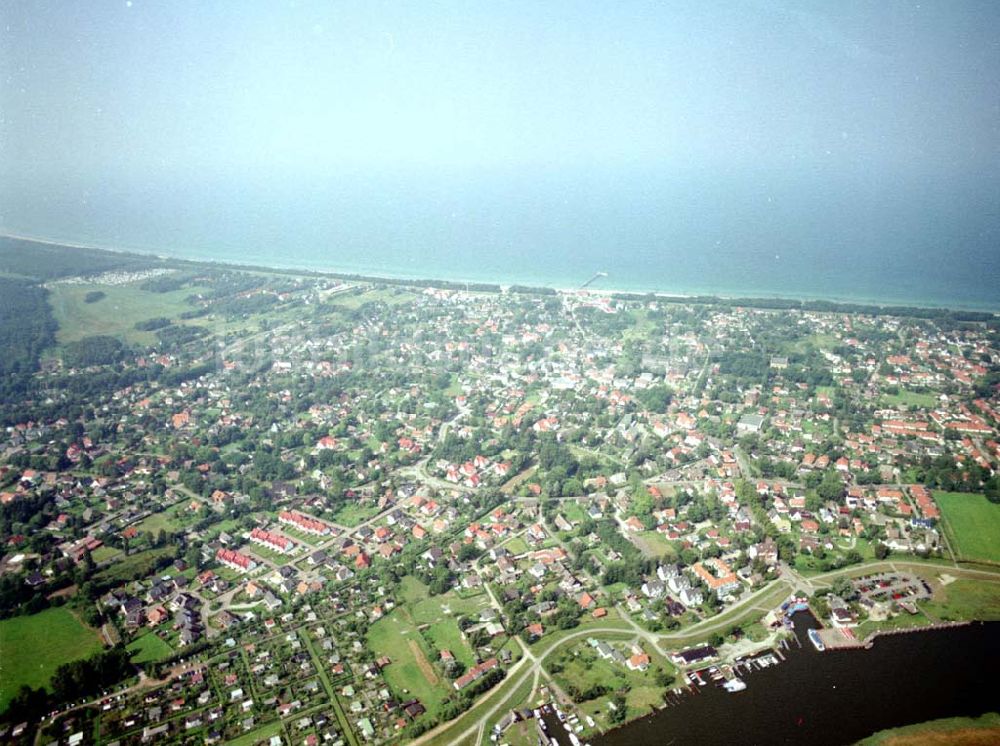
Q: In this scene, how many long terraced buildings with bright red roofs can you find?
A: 3